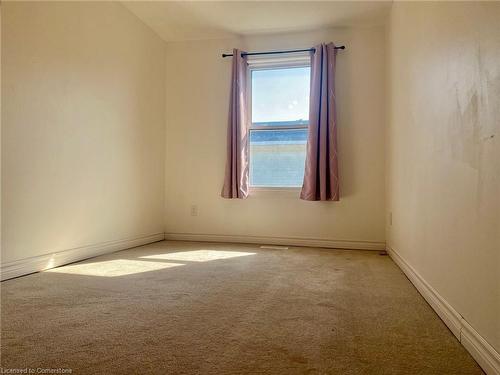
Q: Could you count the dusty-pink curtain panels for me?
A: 2